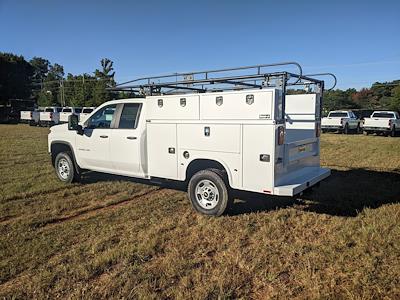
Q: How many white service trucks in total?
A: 1